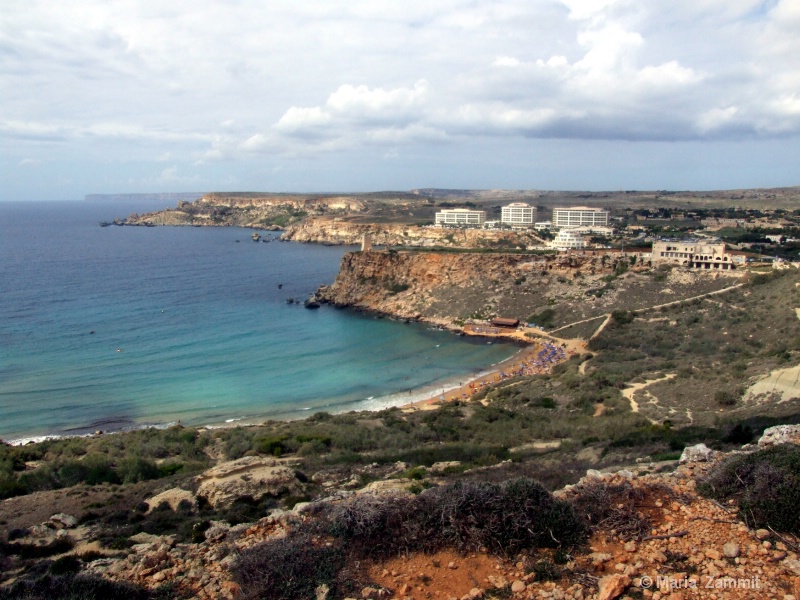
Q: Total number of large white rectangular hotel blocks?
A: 3